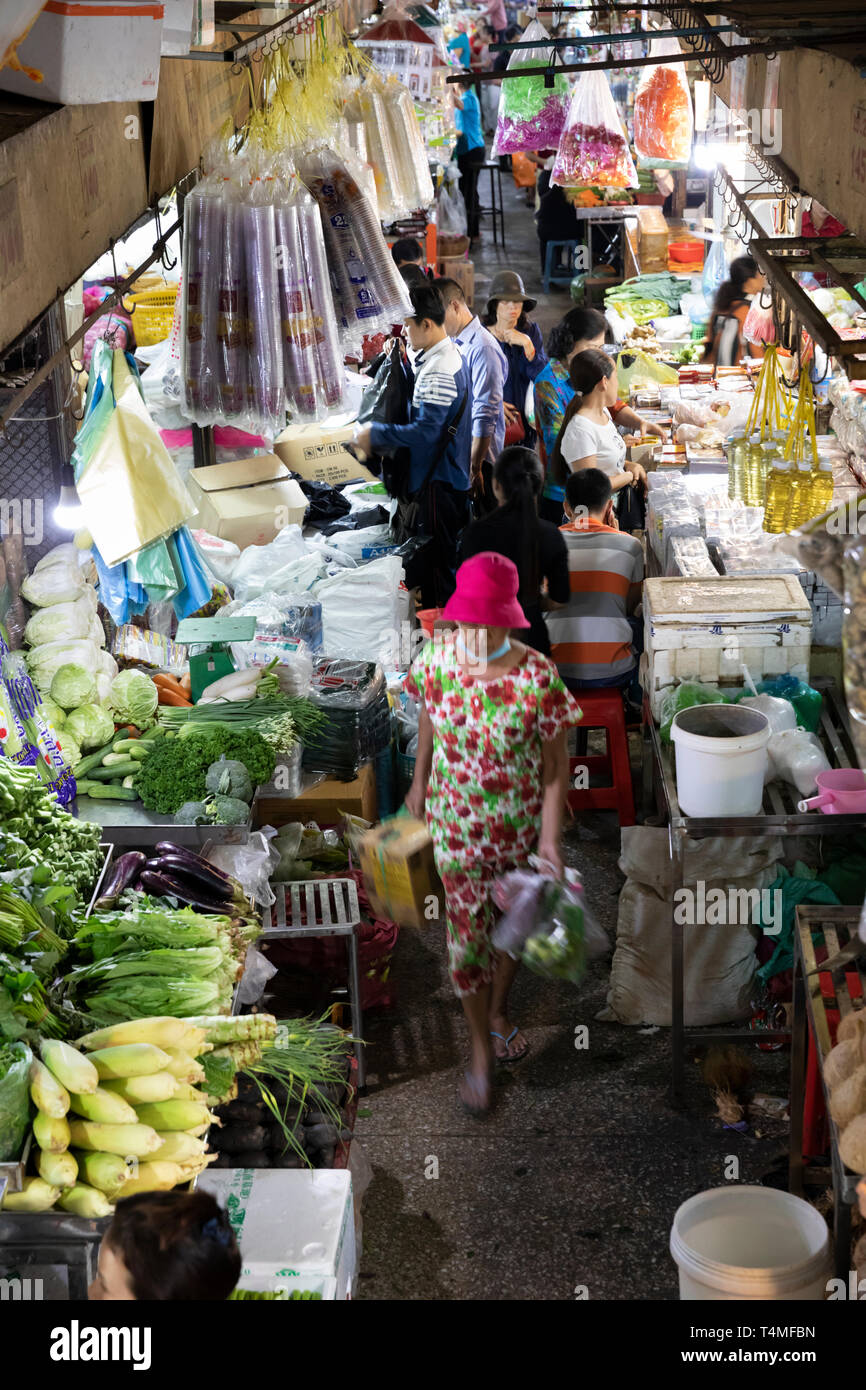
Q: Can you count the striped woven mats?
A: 0